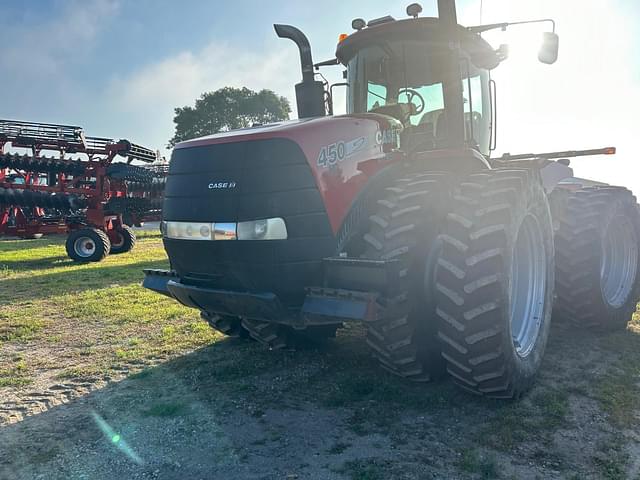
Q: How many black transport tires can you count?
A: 2